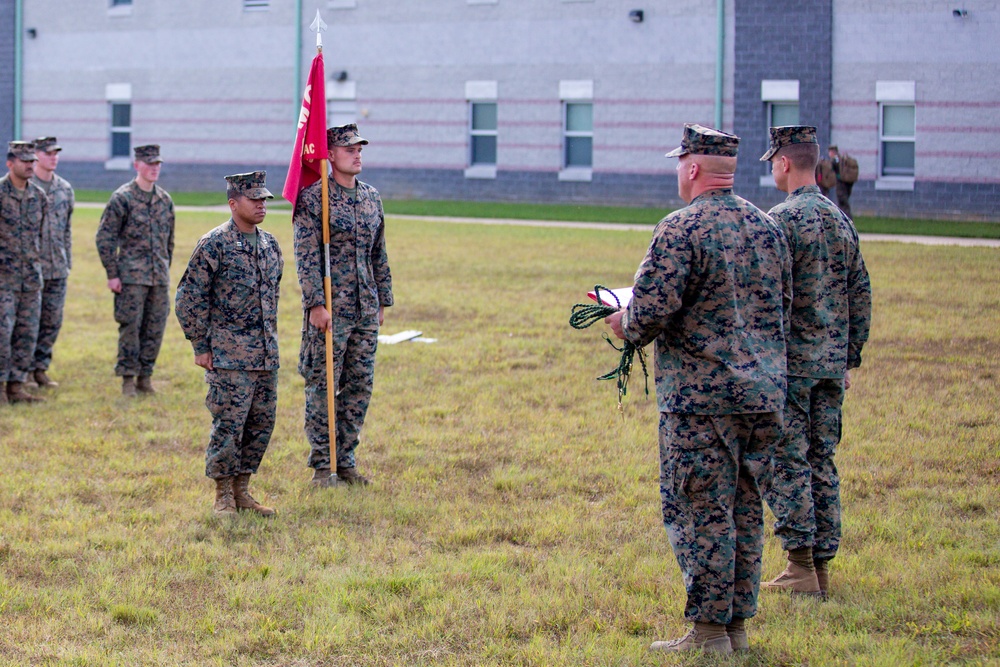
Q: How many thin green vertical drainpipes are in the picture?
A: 3